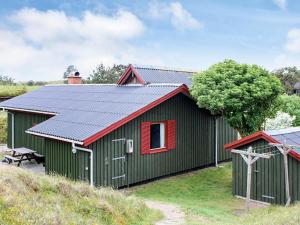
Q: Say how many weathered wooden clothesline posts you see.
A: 2